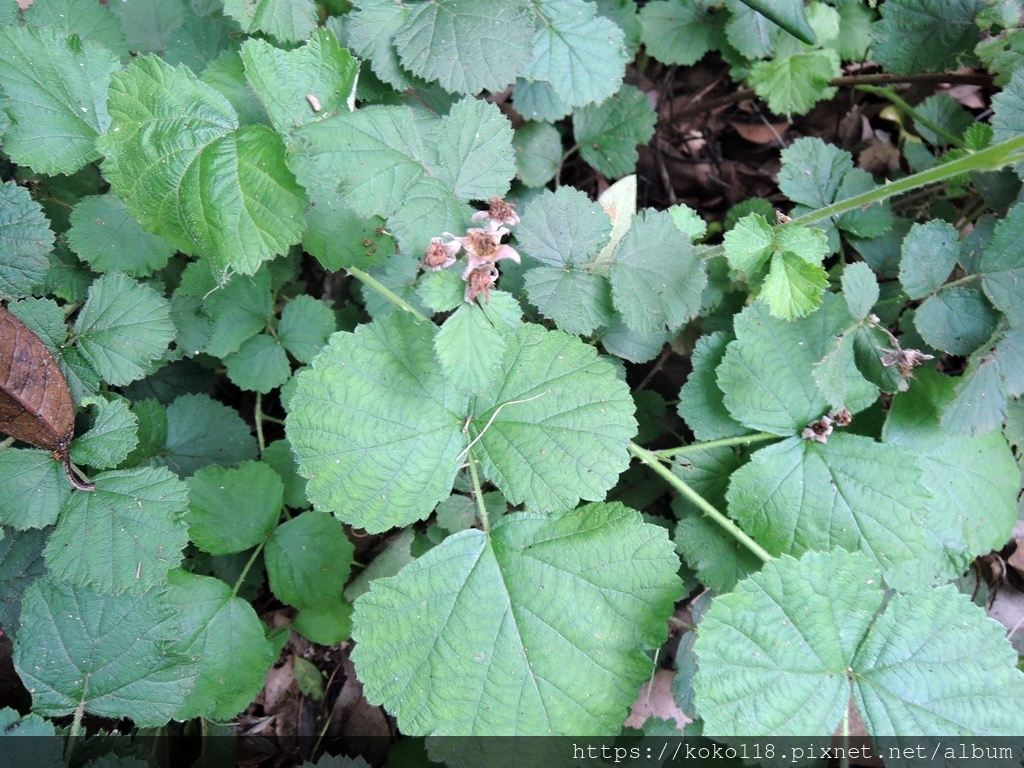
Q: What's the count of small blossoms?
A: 7